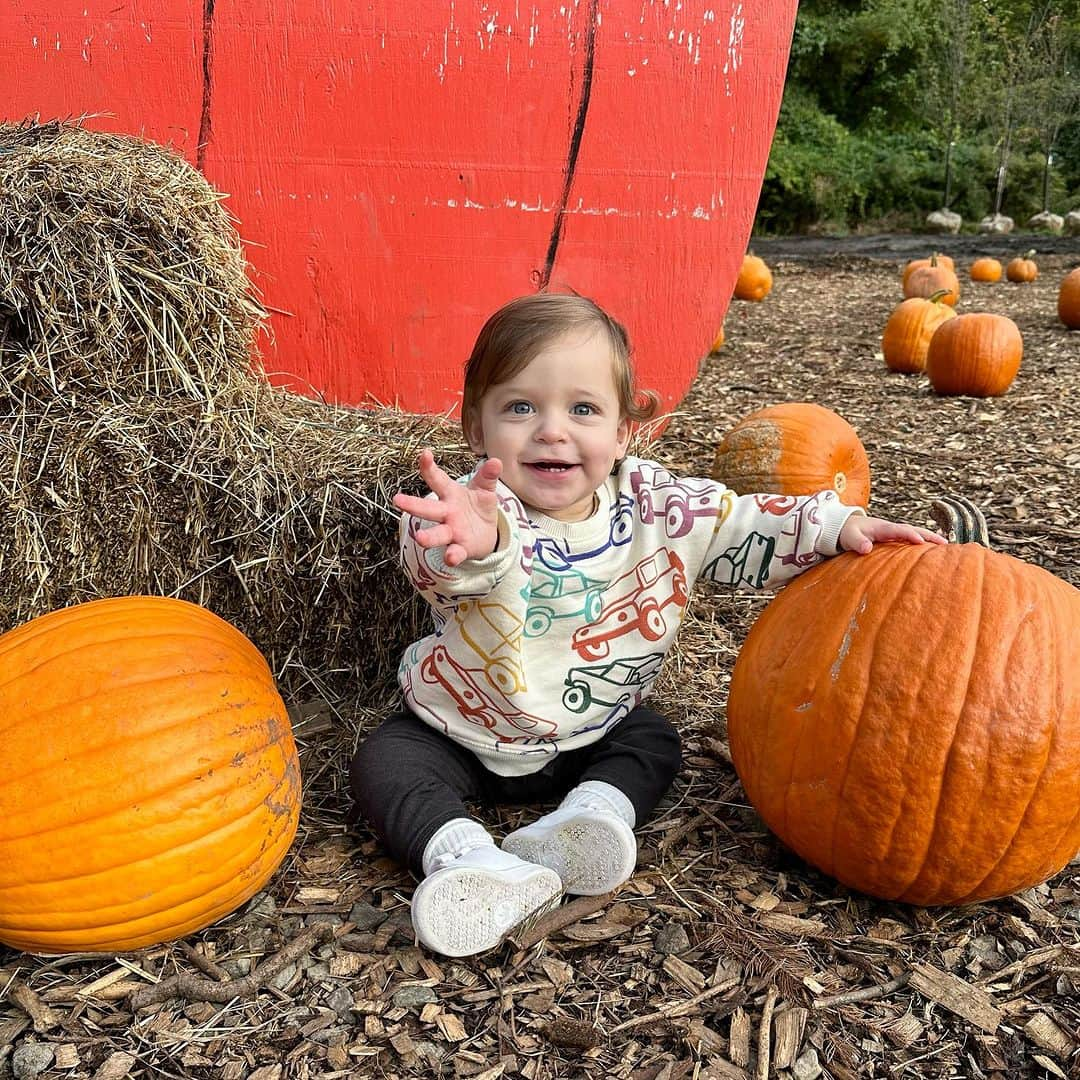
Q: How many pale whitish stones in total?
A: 4